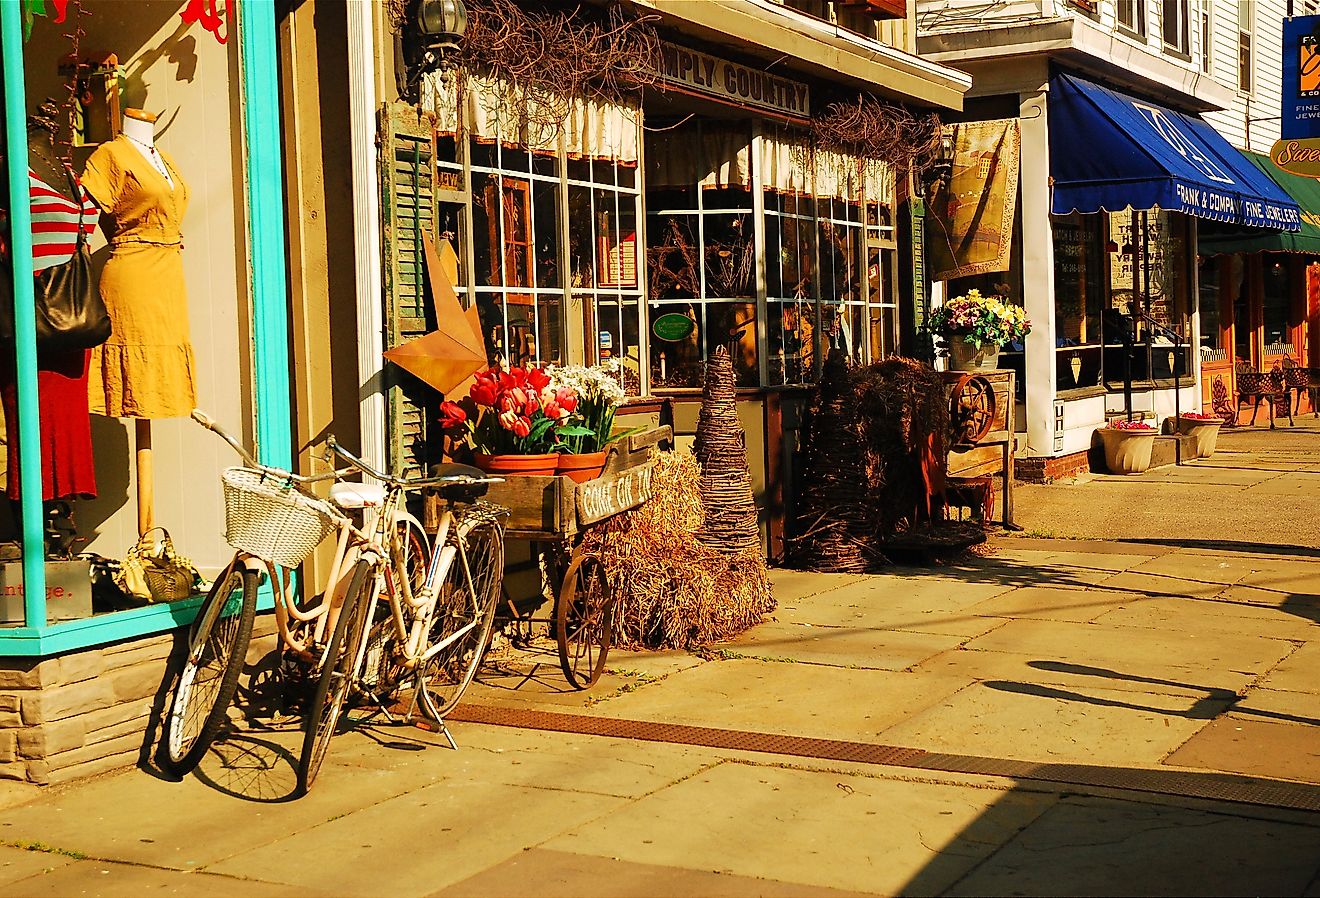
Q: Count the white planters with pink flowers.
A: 2